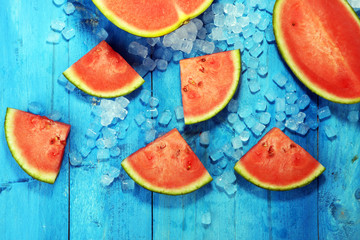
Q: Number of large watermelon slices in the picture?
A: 2